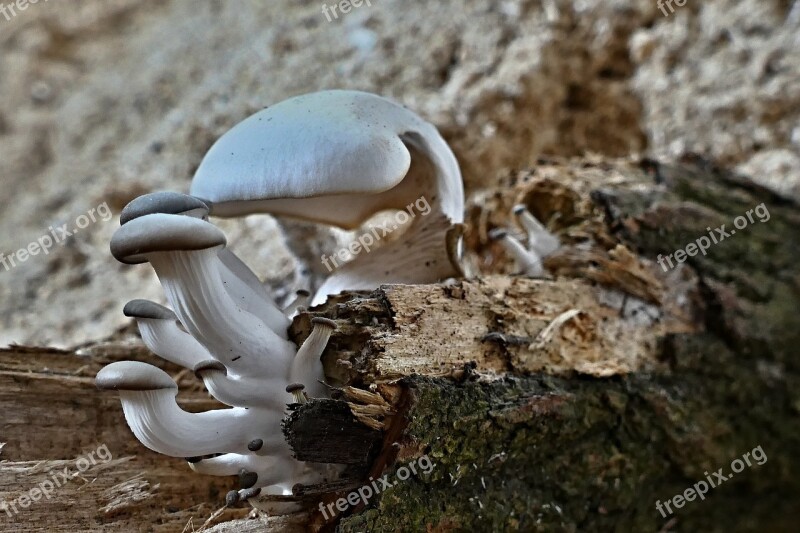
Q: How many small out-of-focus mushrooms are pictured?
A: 2